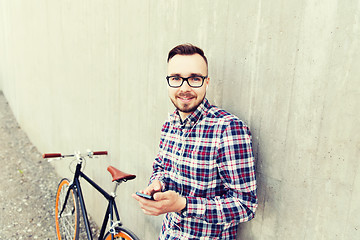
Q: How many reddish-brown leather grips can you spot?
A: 2